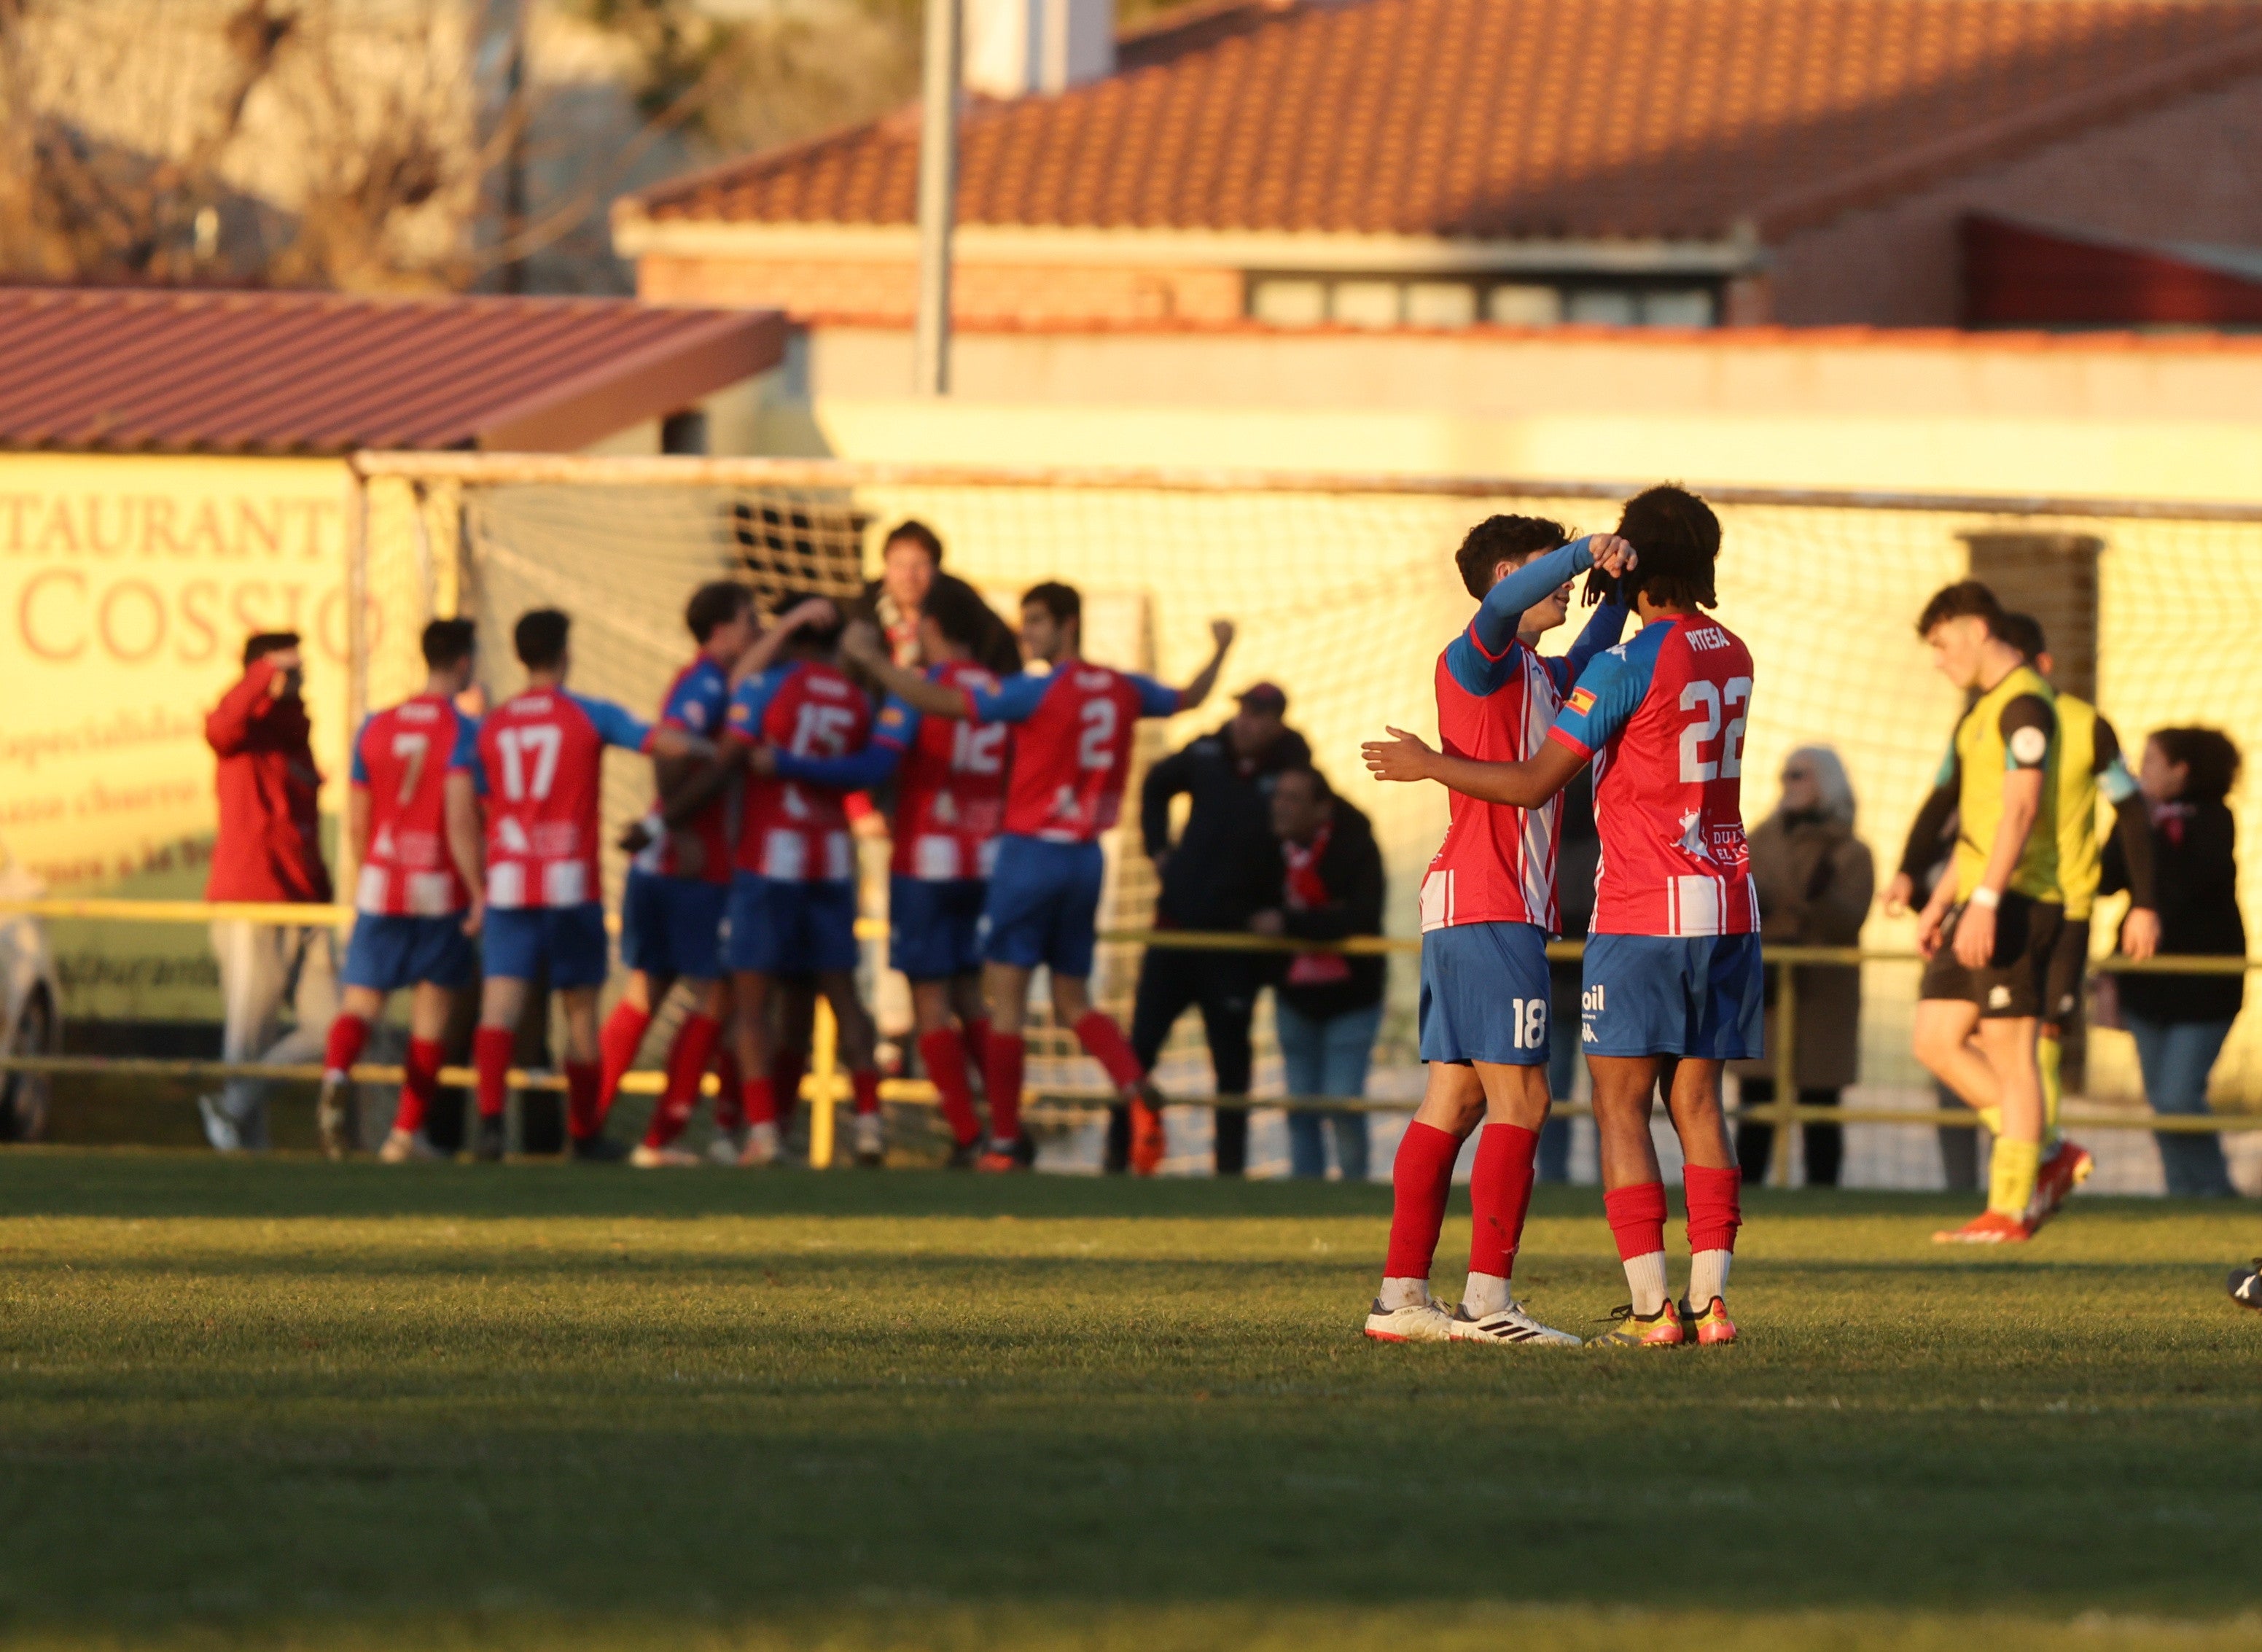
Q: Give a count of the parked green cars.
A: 0